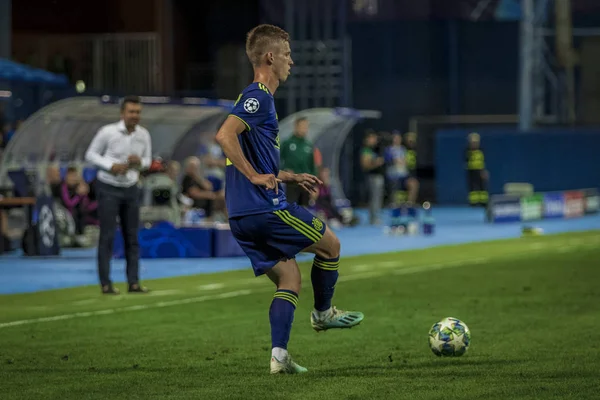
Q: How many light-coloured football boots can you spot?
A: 2